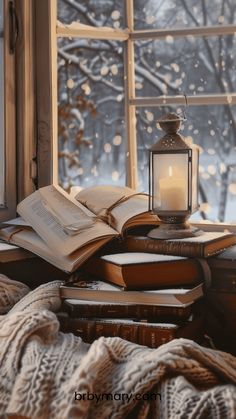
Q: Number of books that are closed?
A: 5